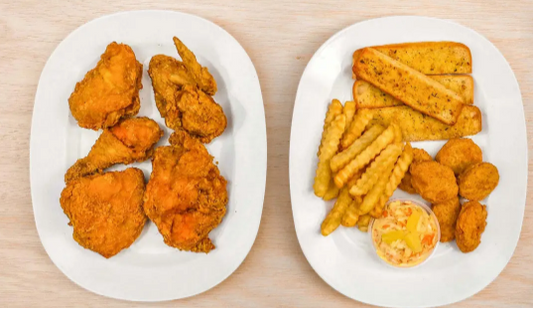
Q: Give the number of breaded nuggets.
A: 6